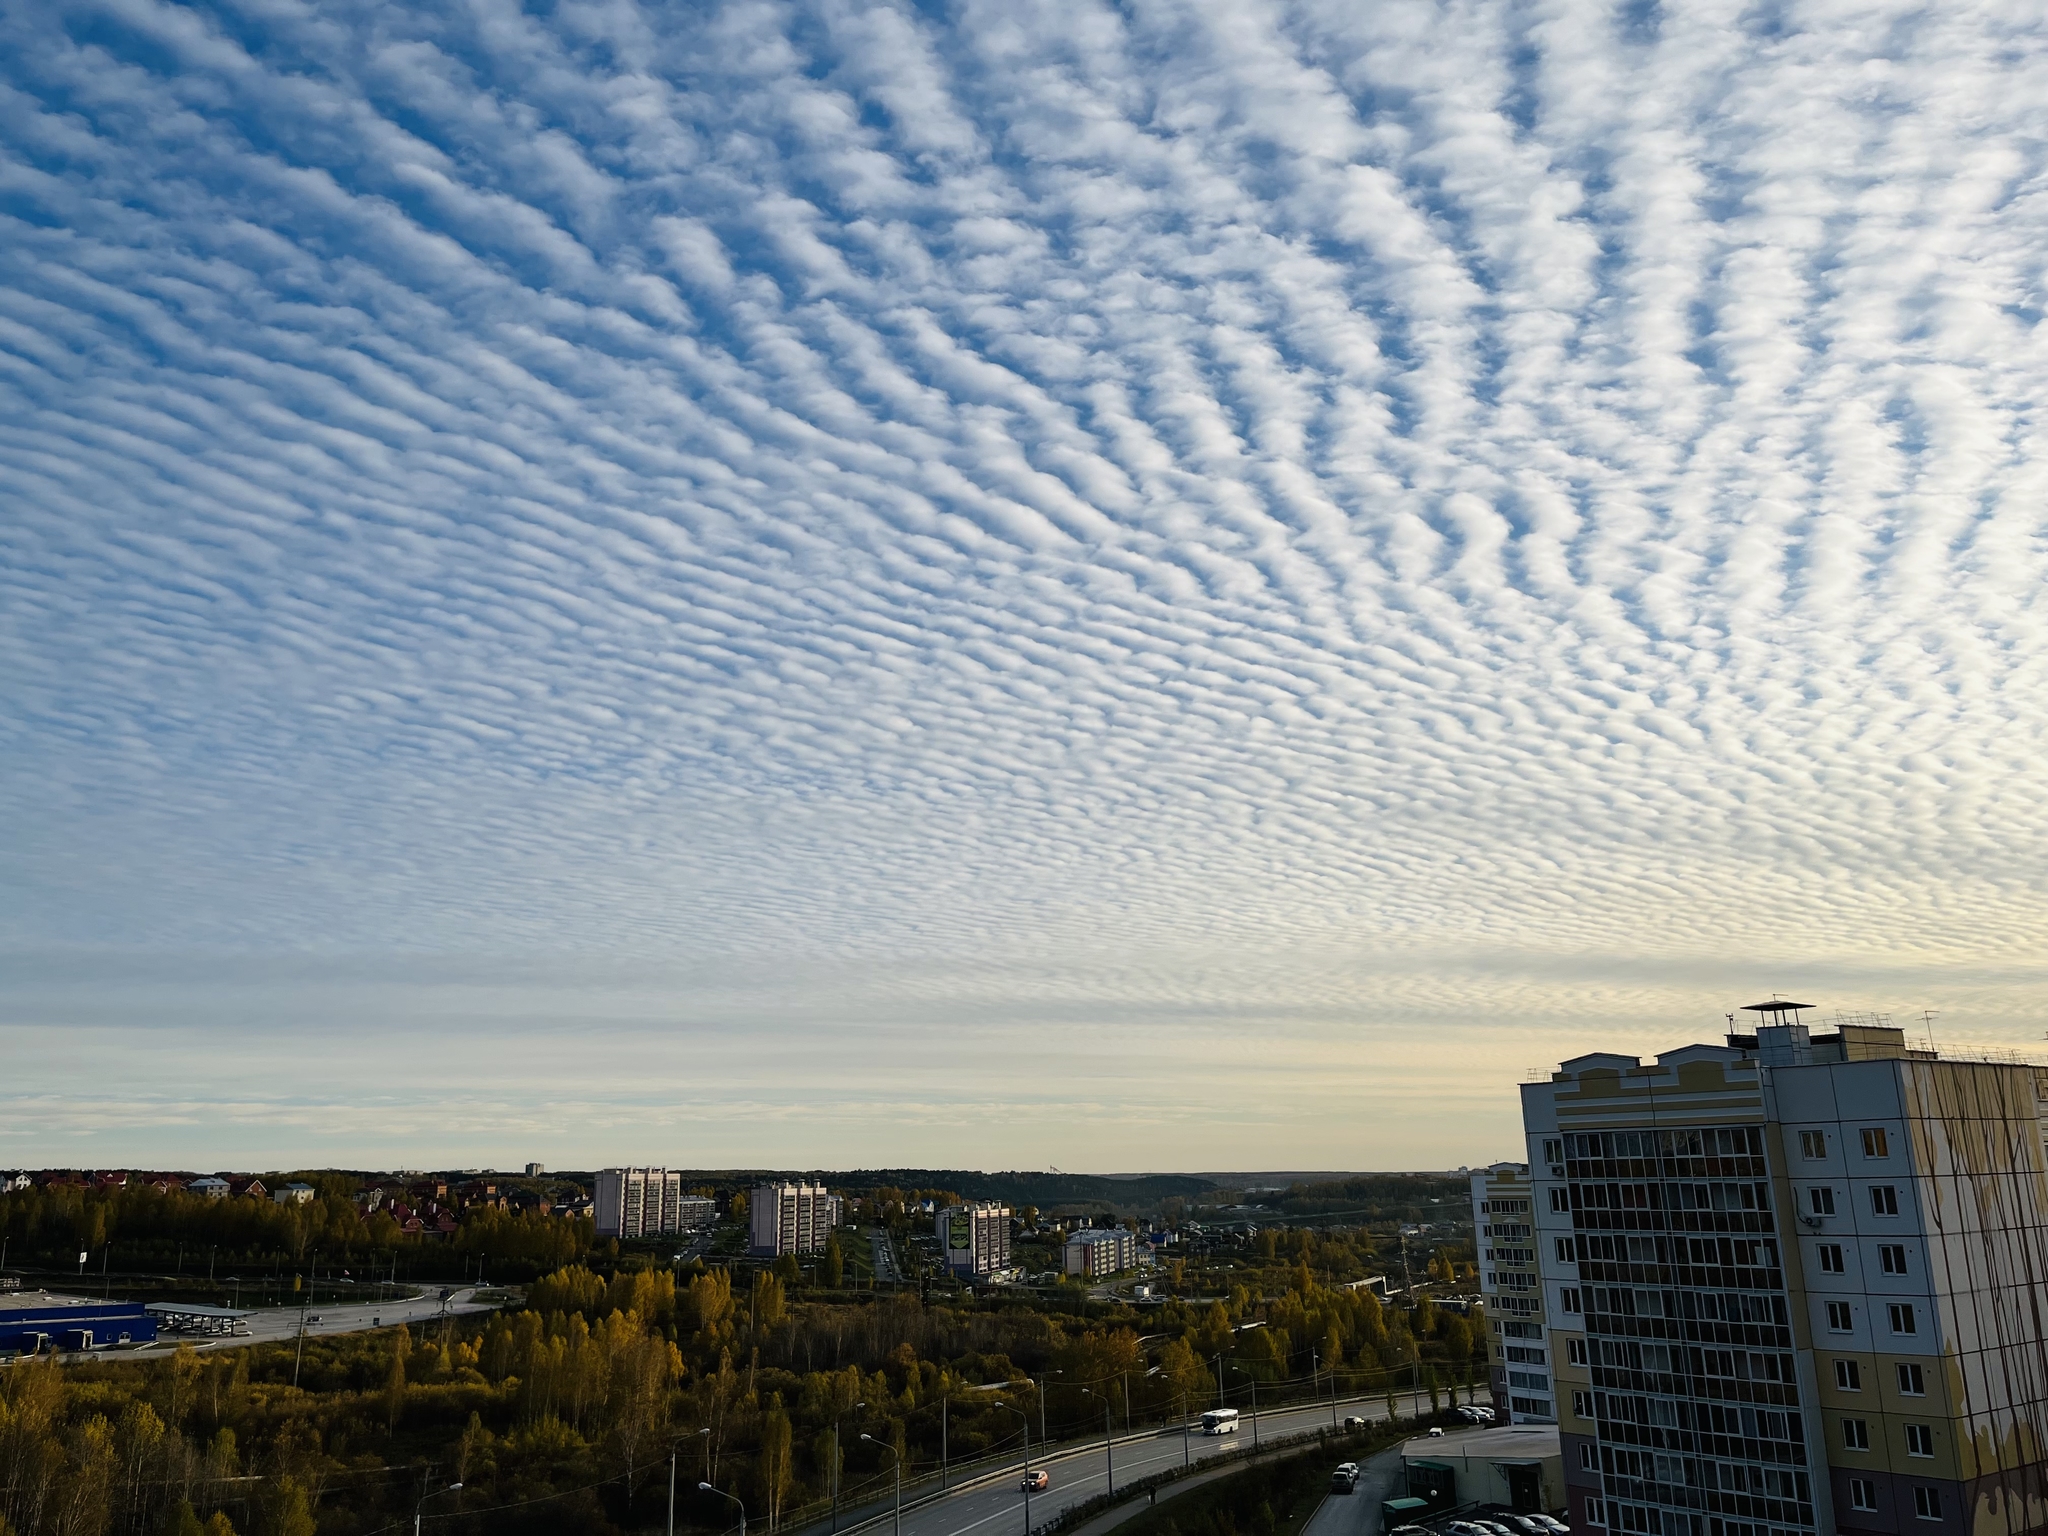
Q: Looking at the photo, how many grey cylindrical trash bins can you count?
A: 0